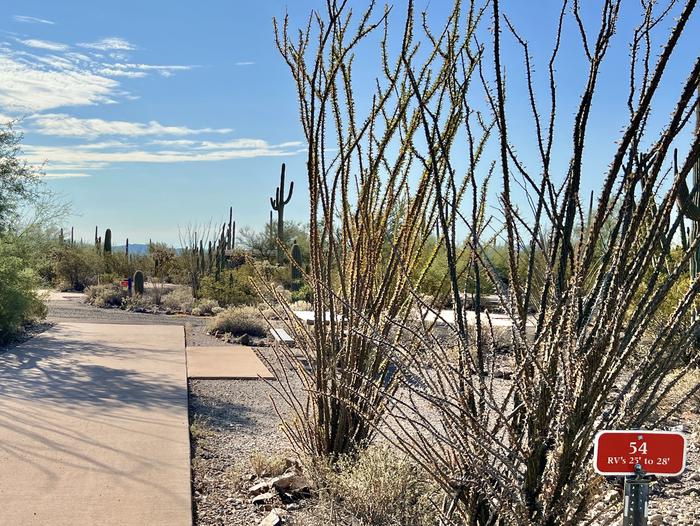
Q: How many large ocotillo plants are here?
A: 2